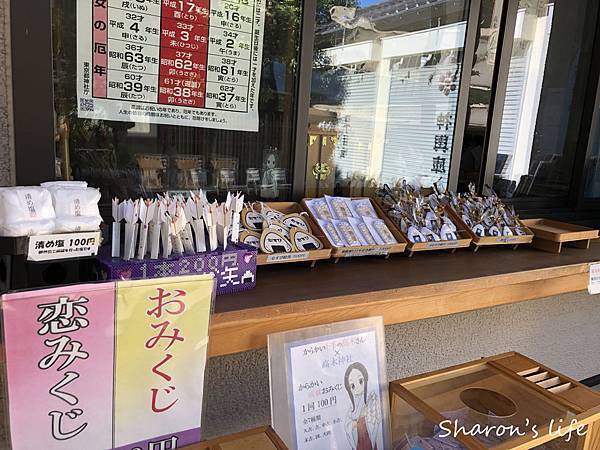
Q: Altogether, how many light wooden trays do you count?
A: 5